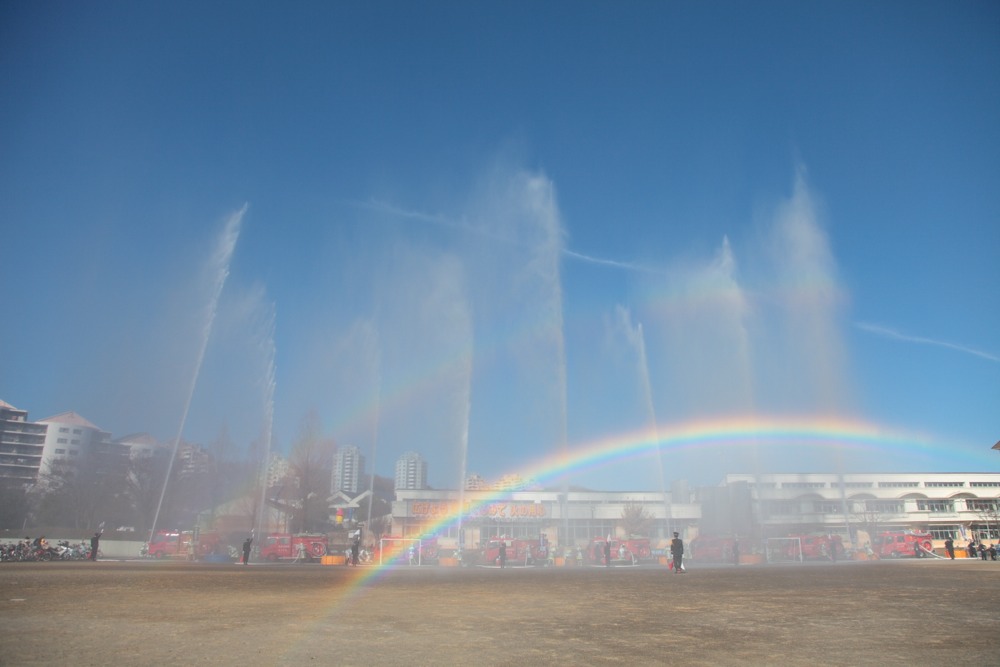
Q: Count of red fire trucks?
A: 8